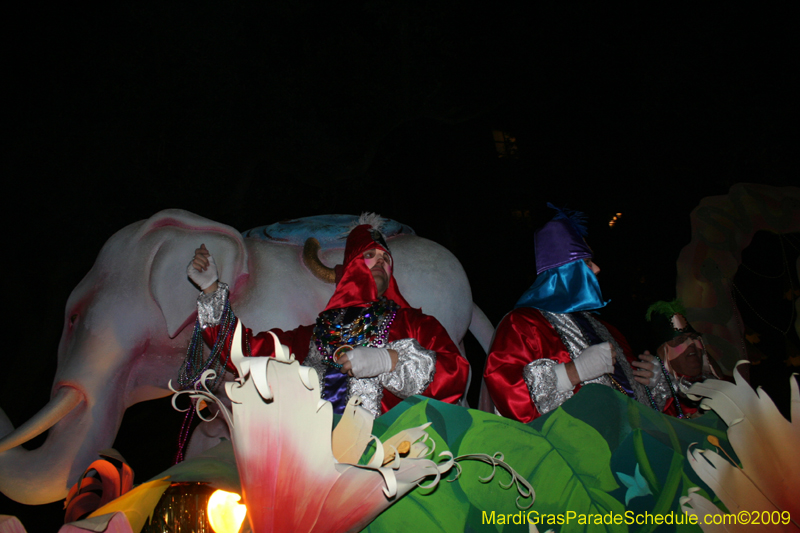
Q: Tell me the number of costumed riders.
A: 3